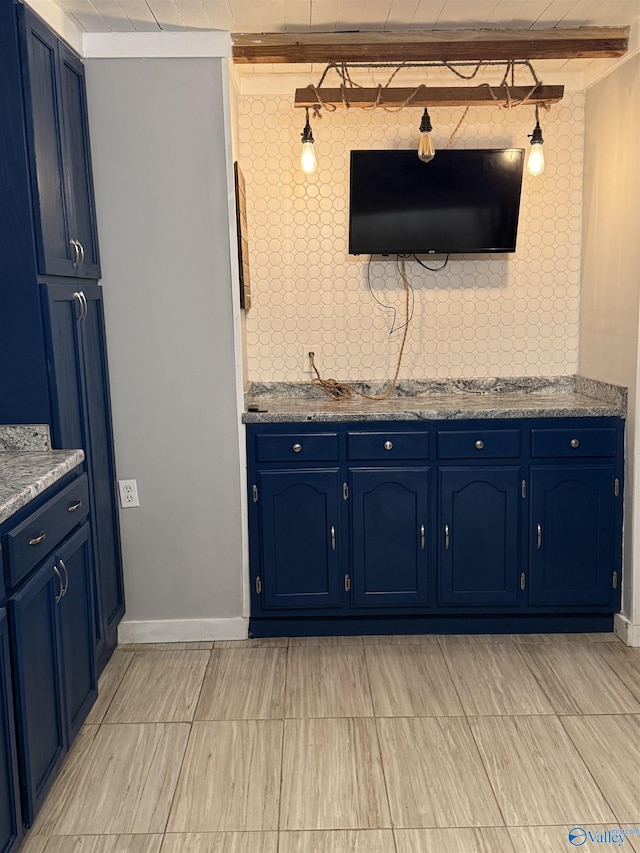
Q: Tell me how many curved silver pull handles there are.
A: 12